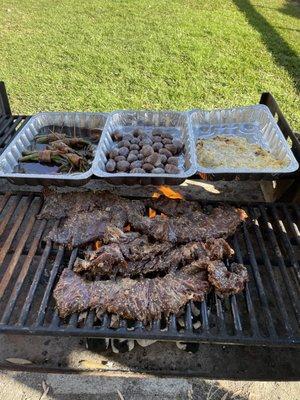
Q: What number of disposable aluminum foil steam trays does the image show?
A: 3